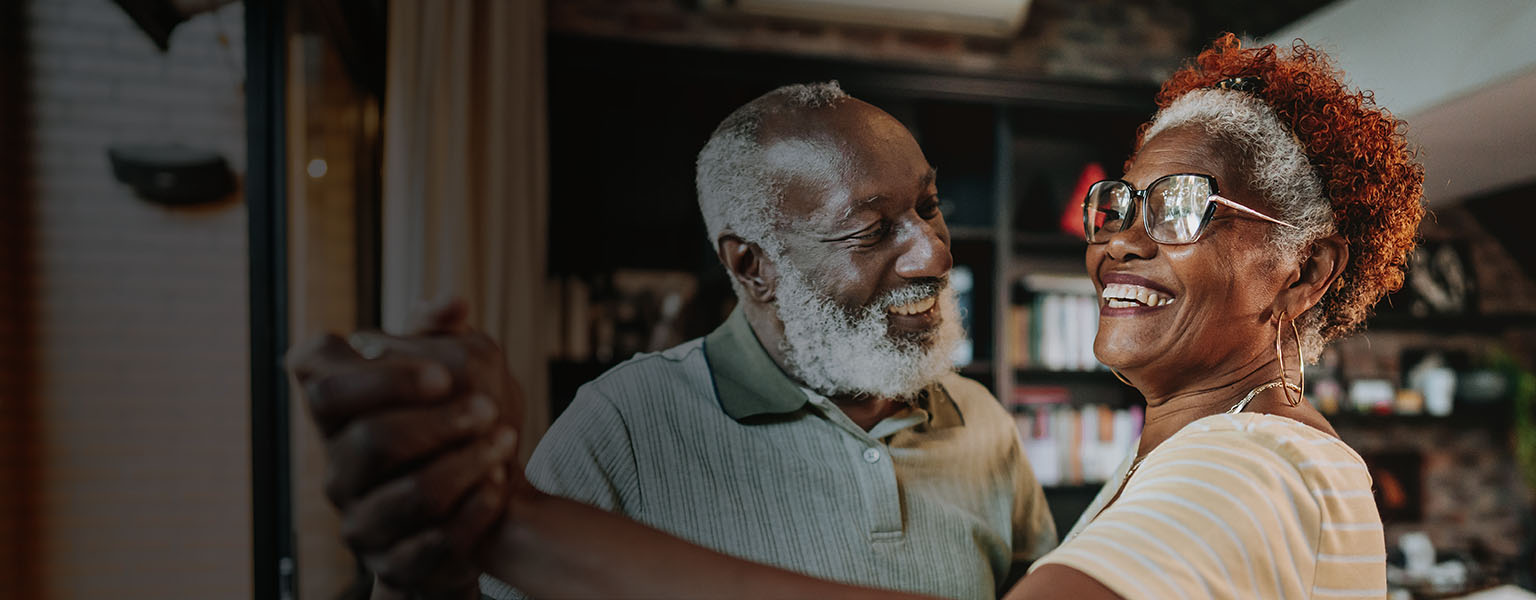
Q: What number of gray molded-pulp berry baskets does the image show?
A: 0